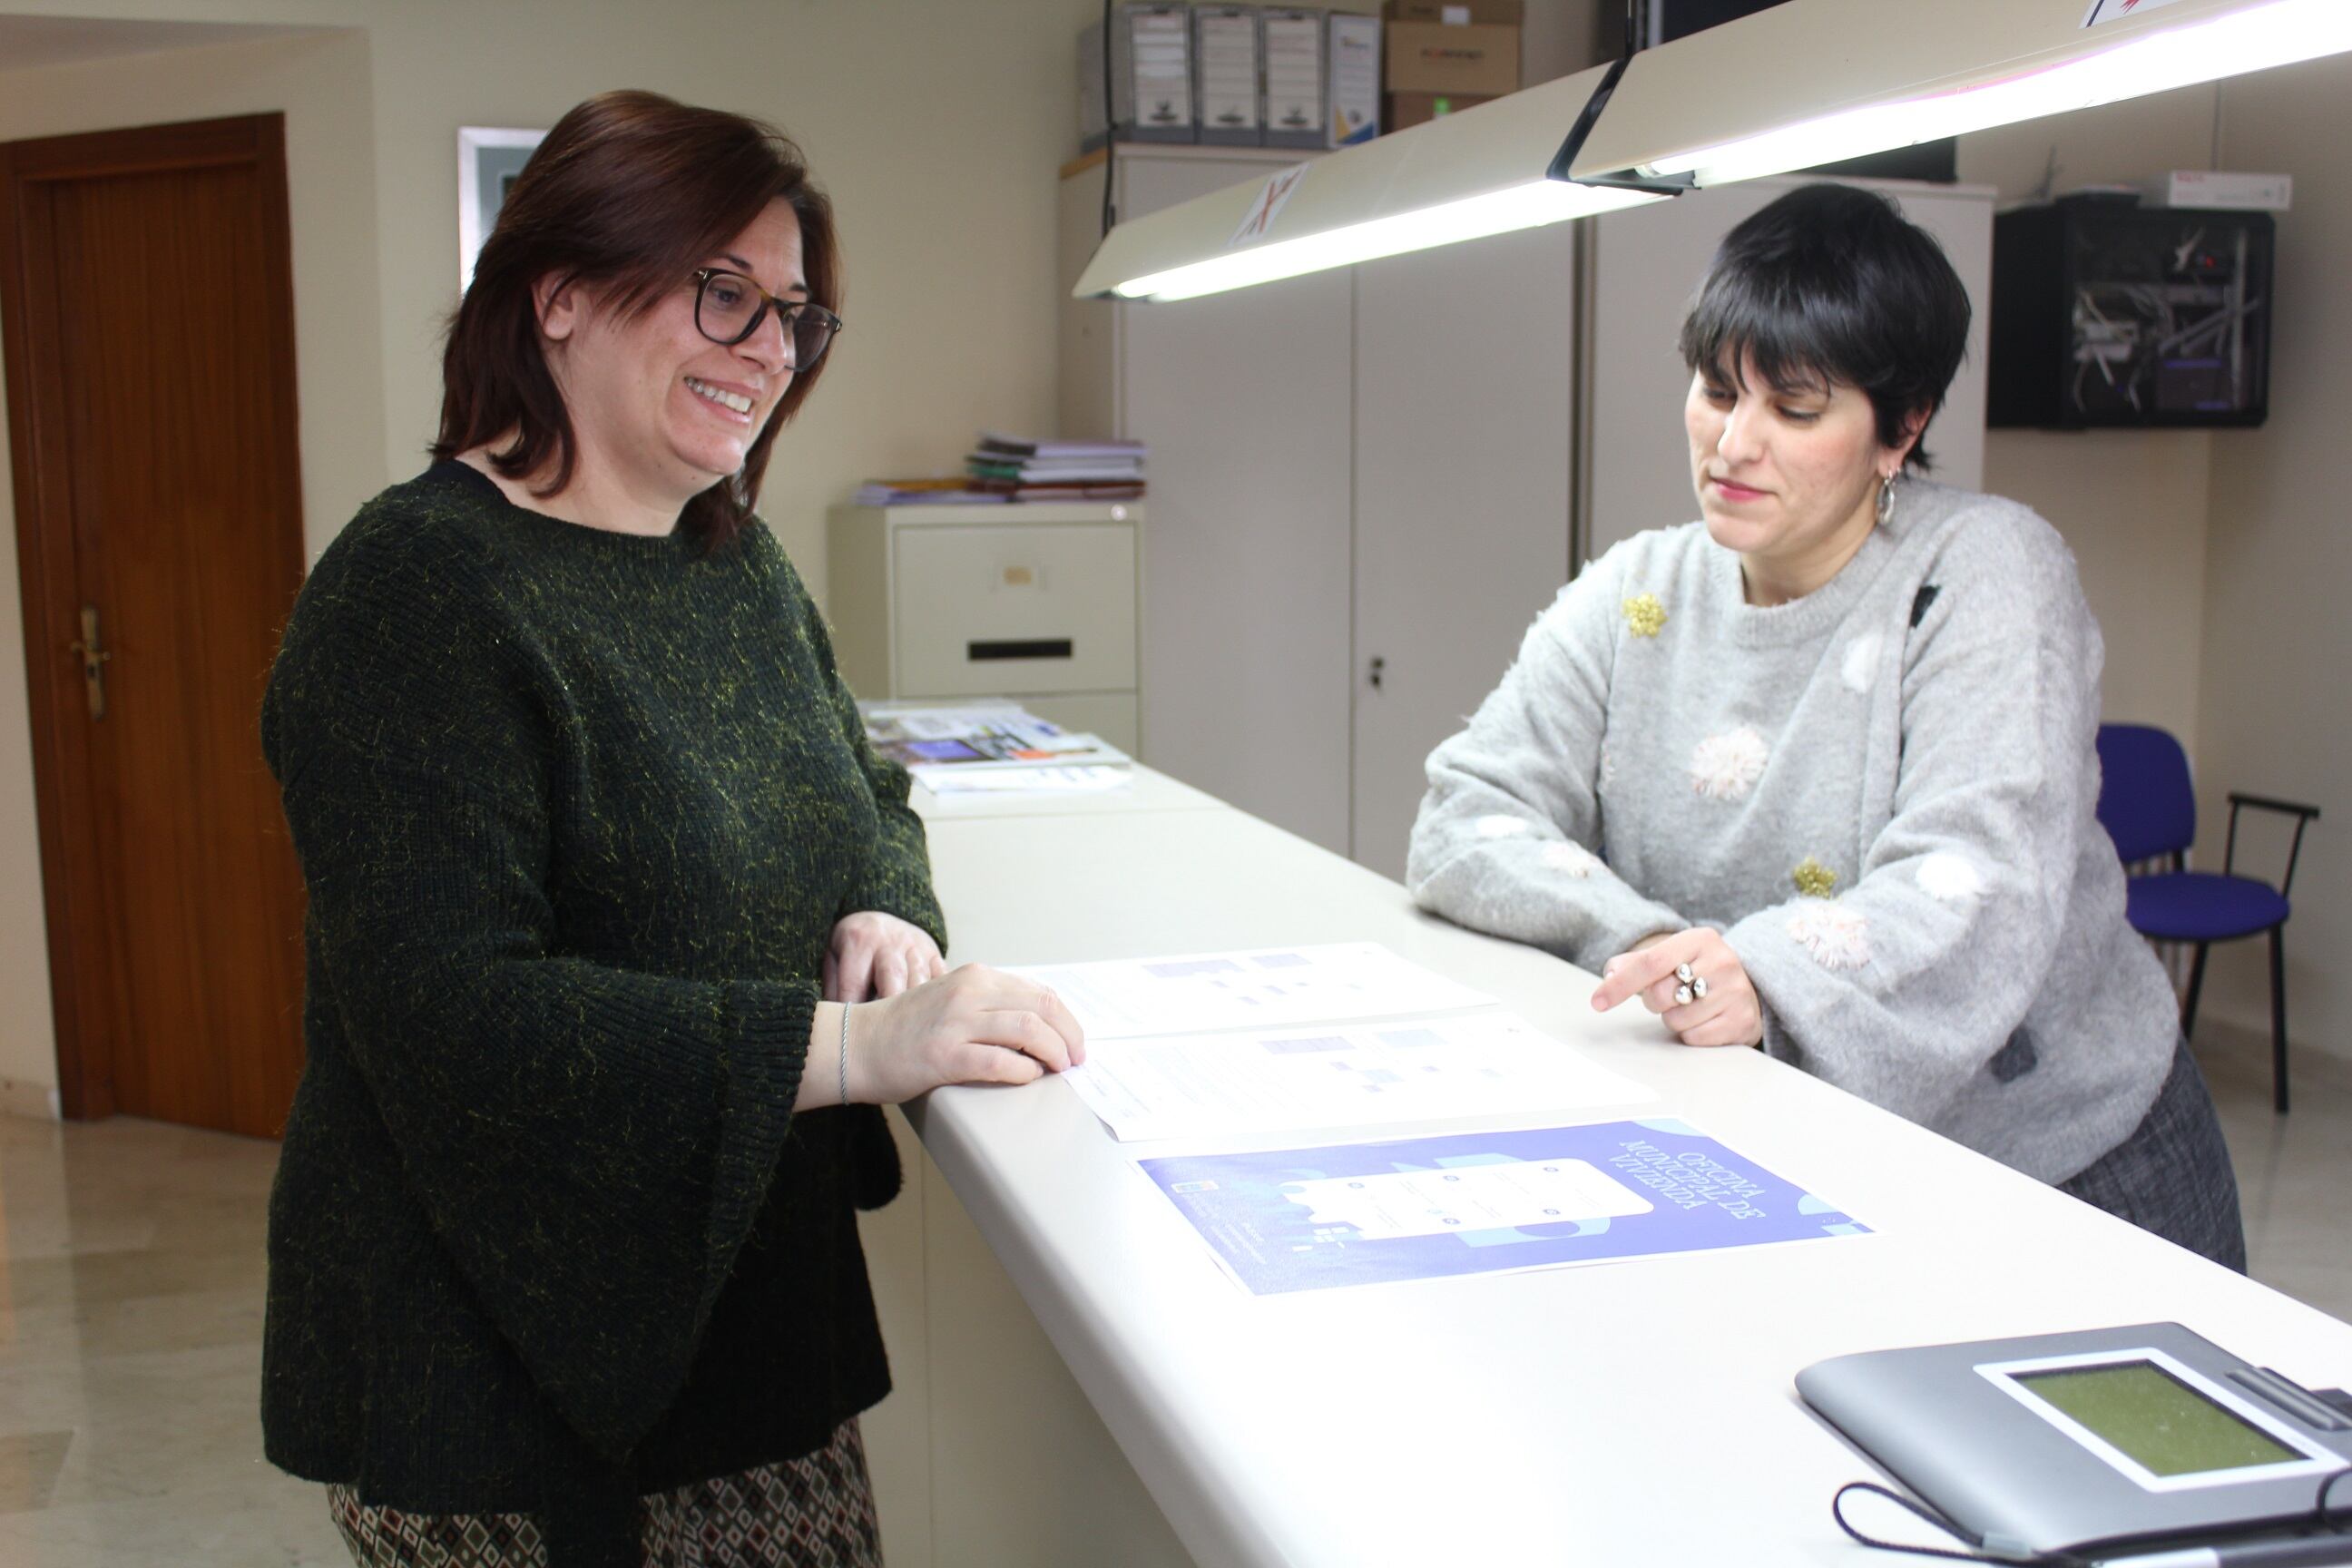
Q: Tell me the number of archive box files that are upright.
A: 4